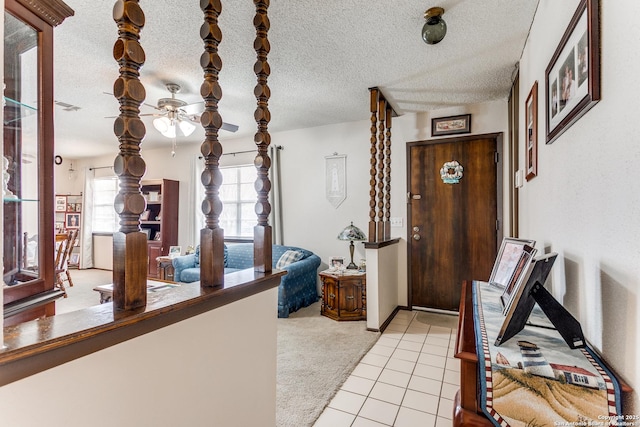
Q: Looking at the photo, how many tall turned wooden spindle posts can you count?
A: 6